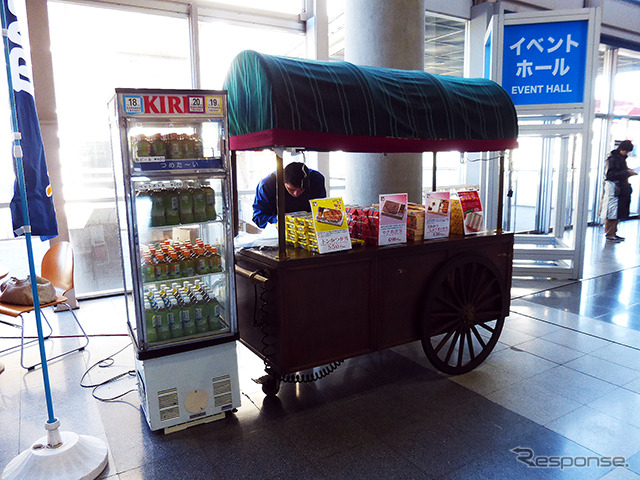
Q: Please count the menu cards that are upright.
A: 4